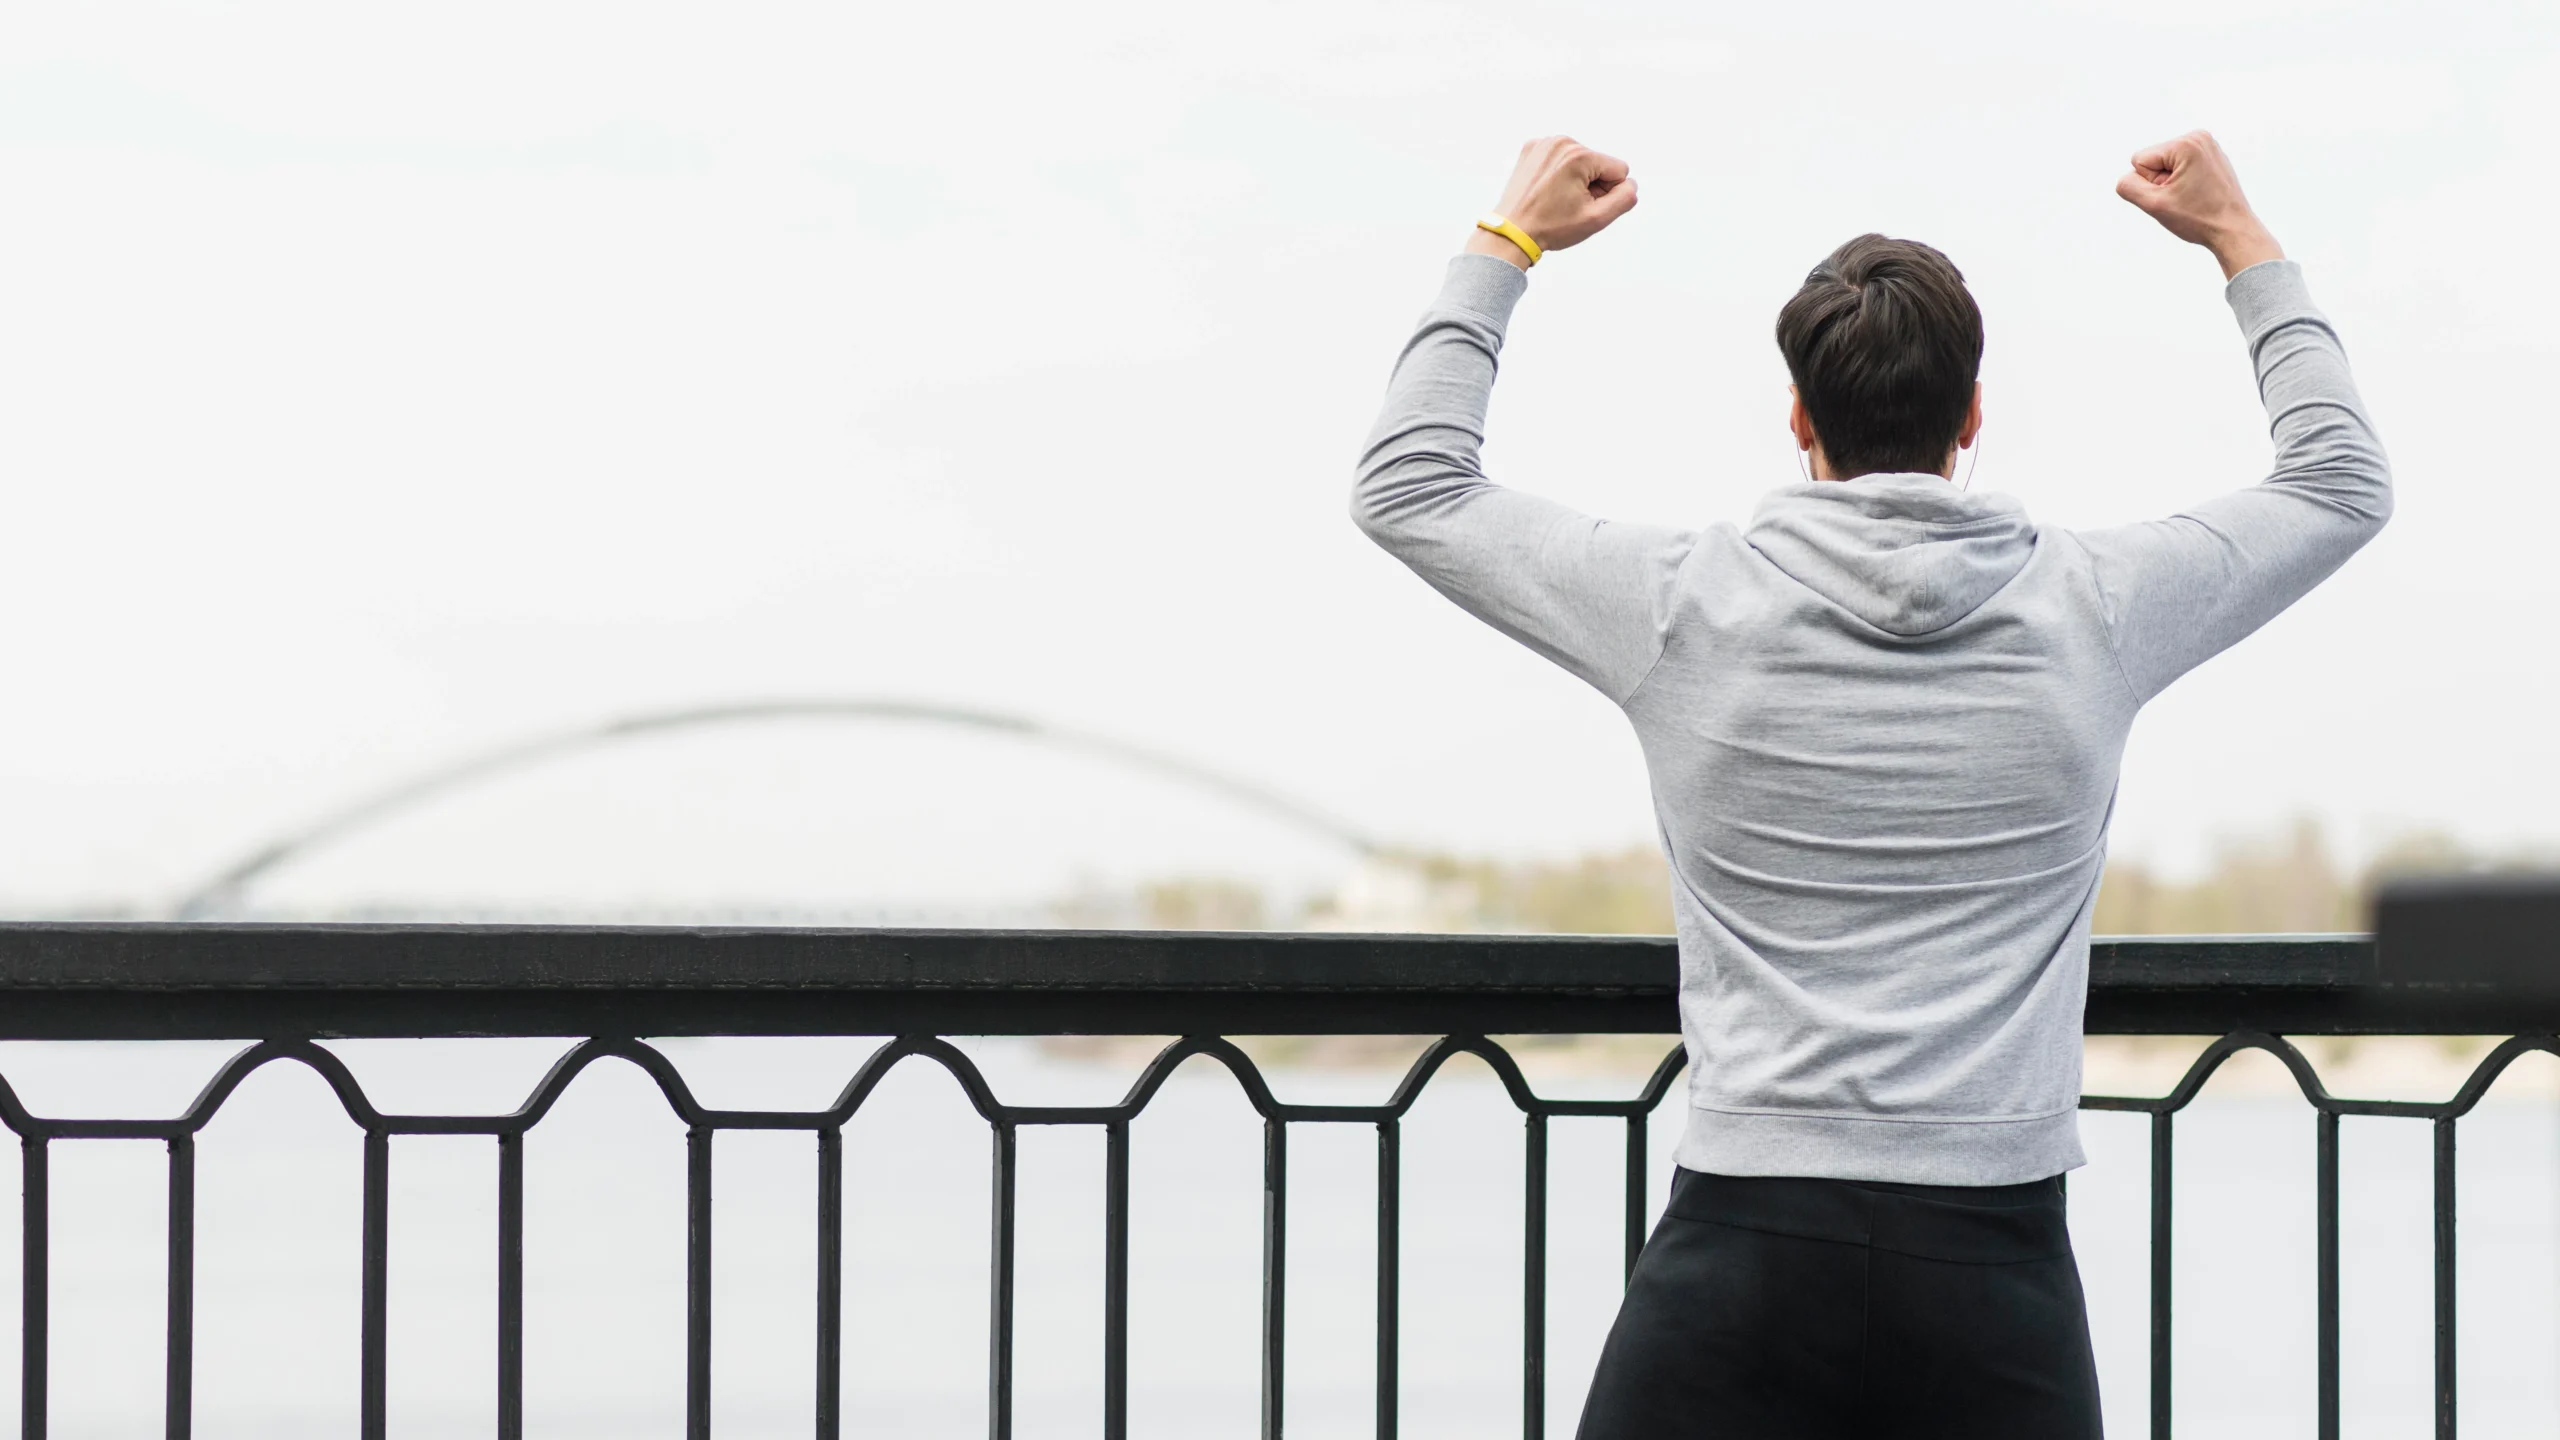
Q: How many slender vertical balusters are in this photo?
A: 15